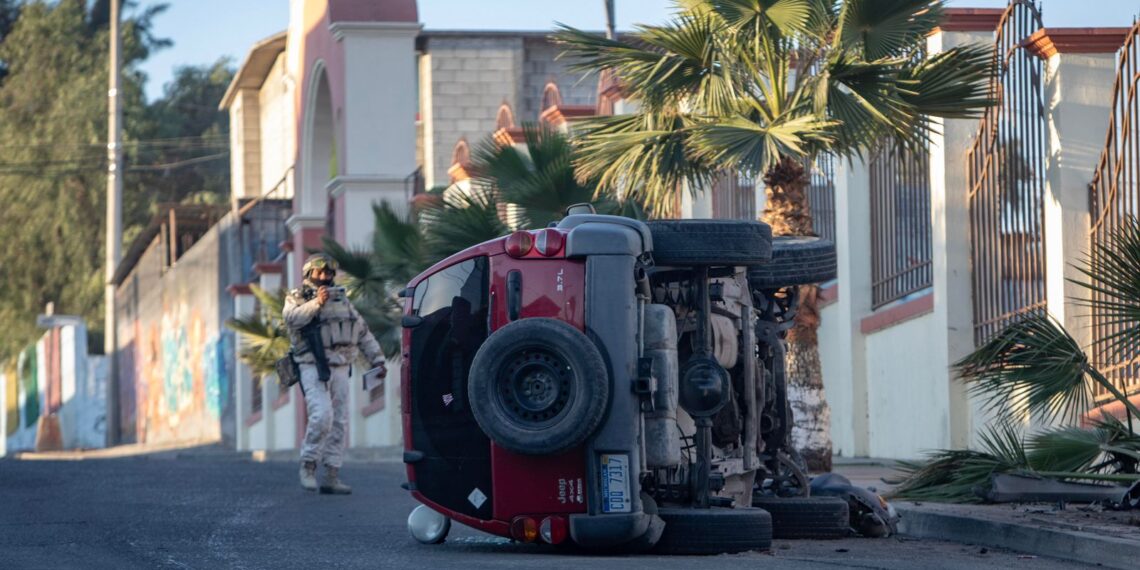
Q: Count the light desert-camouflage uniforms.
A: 1